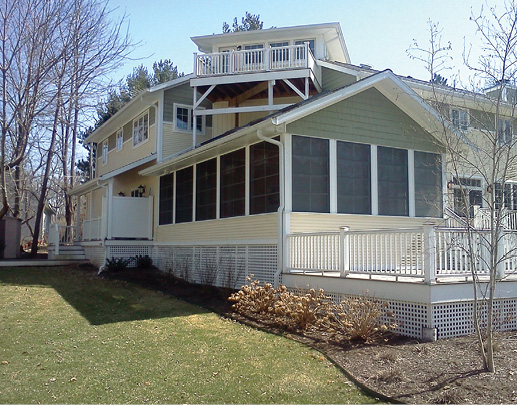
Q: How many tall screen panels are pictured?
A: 9